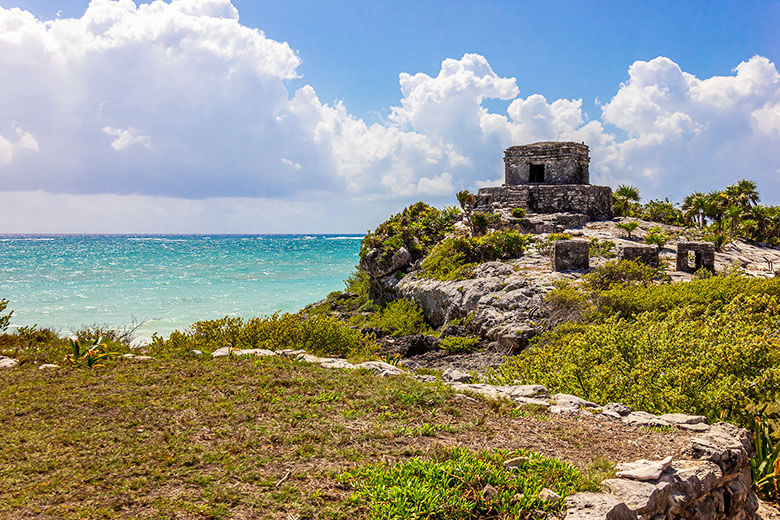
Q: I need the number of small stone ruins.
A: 3